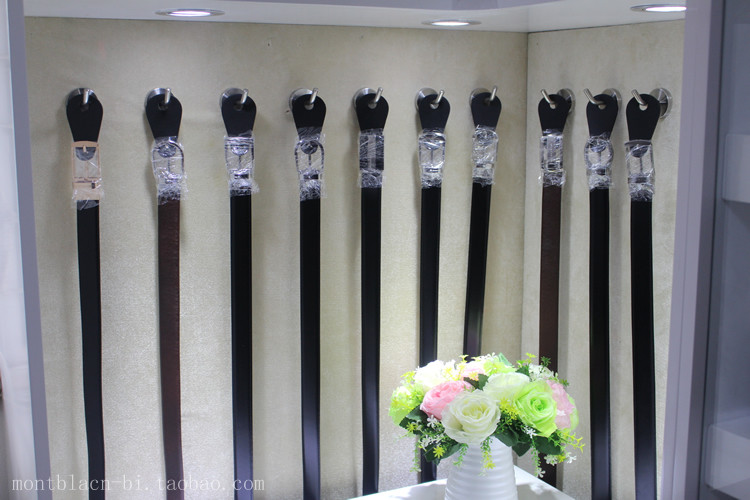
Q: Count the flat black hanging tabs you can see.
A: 10